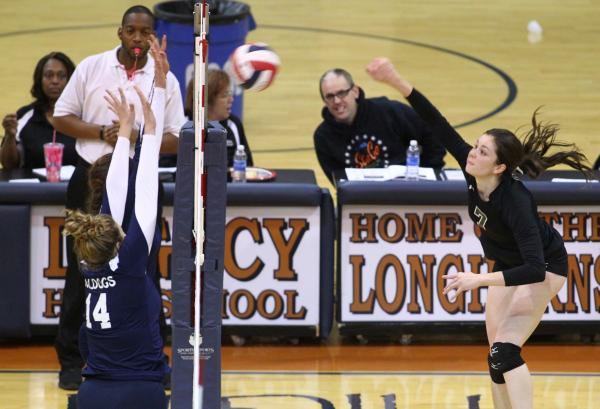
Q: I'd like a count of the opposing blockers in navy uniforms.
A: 2